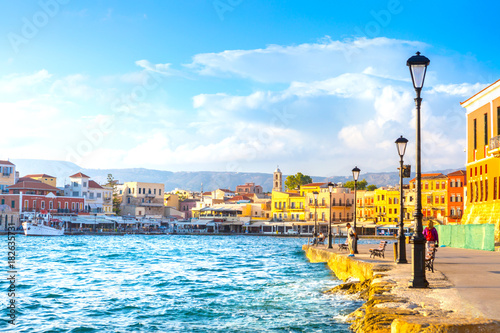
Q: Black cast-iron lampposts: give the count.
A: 5